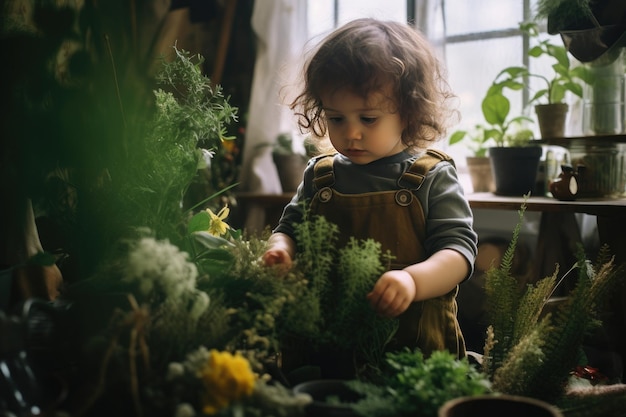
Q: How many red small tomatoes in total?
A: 0